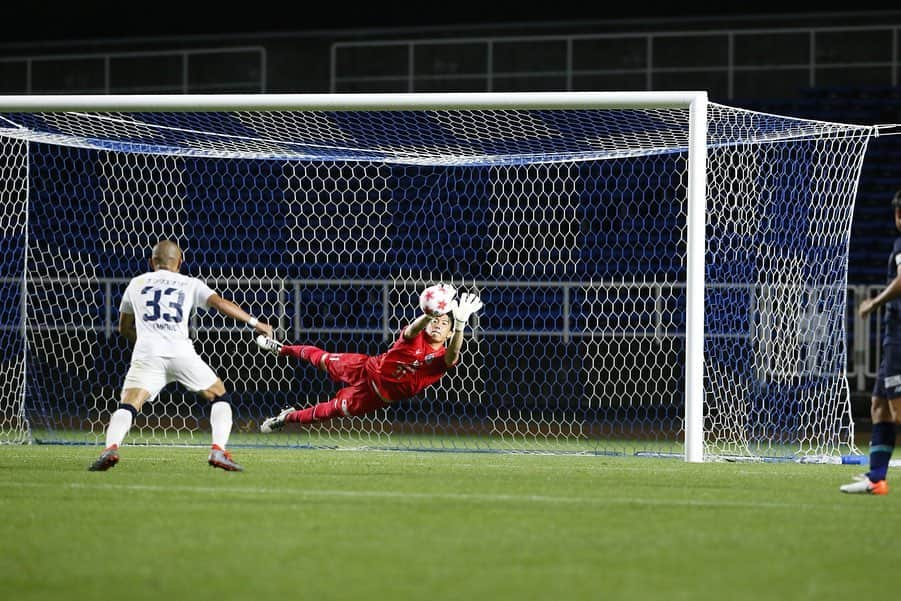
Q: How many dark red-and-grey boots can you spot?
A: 2